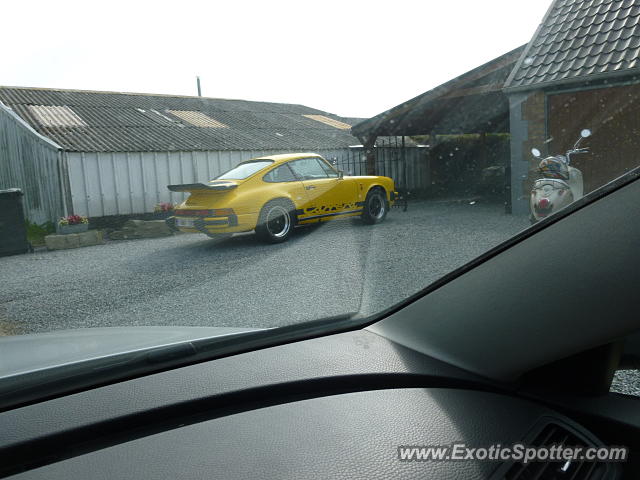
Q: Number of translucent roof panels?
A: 3